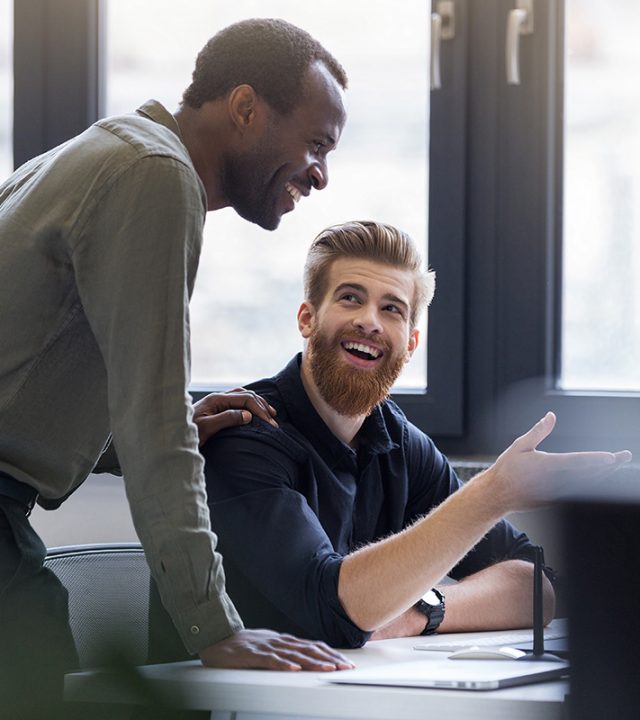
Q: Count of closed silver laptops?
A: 1